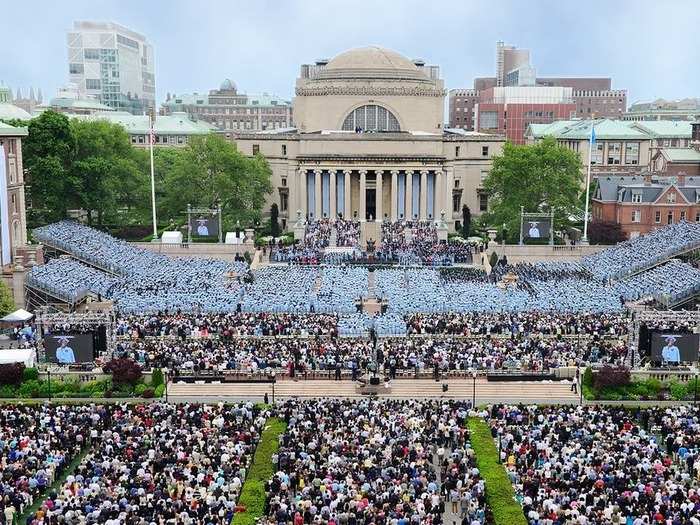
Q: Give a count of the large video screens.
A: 4